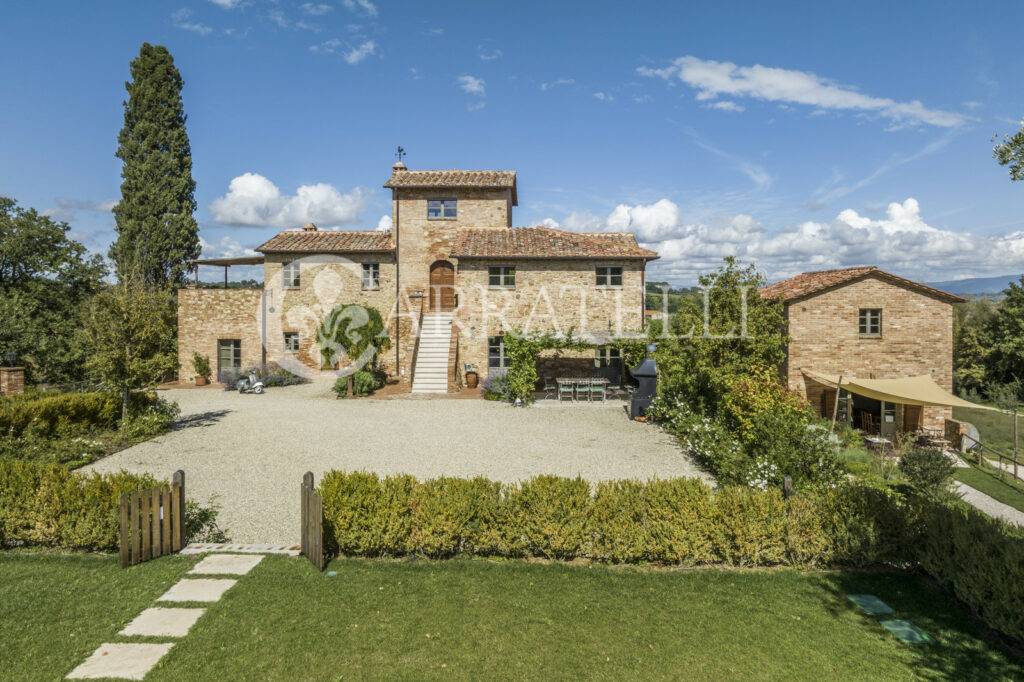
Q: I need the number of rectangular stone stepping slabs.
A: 4